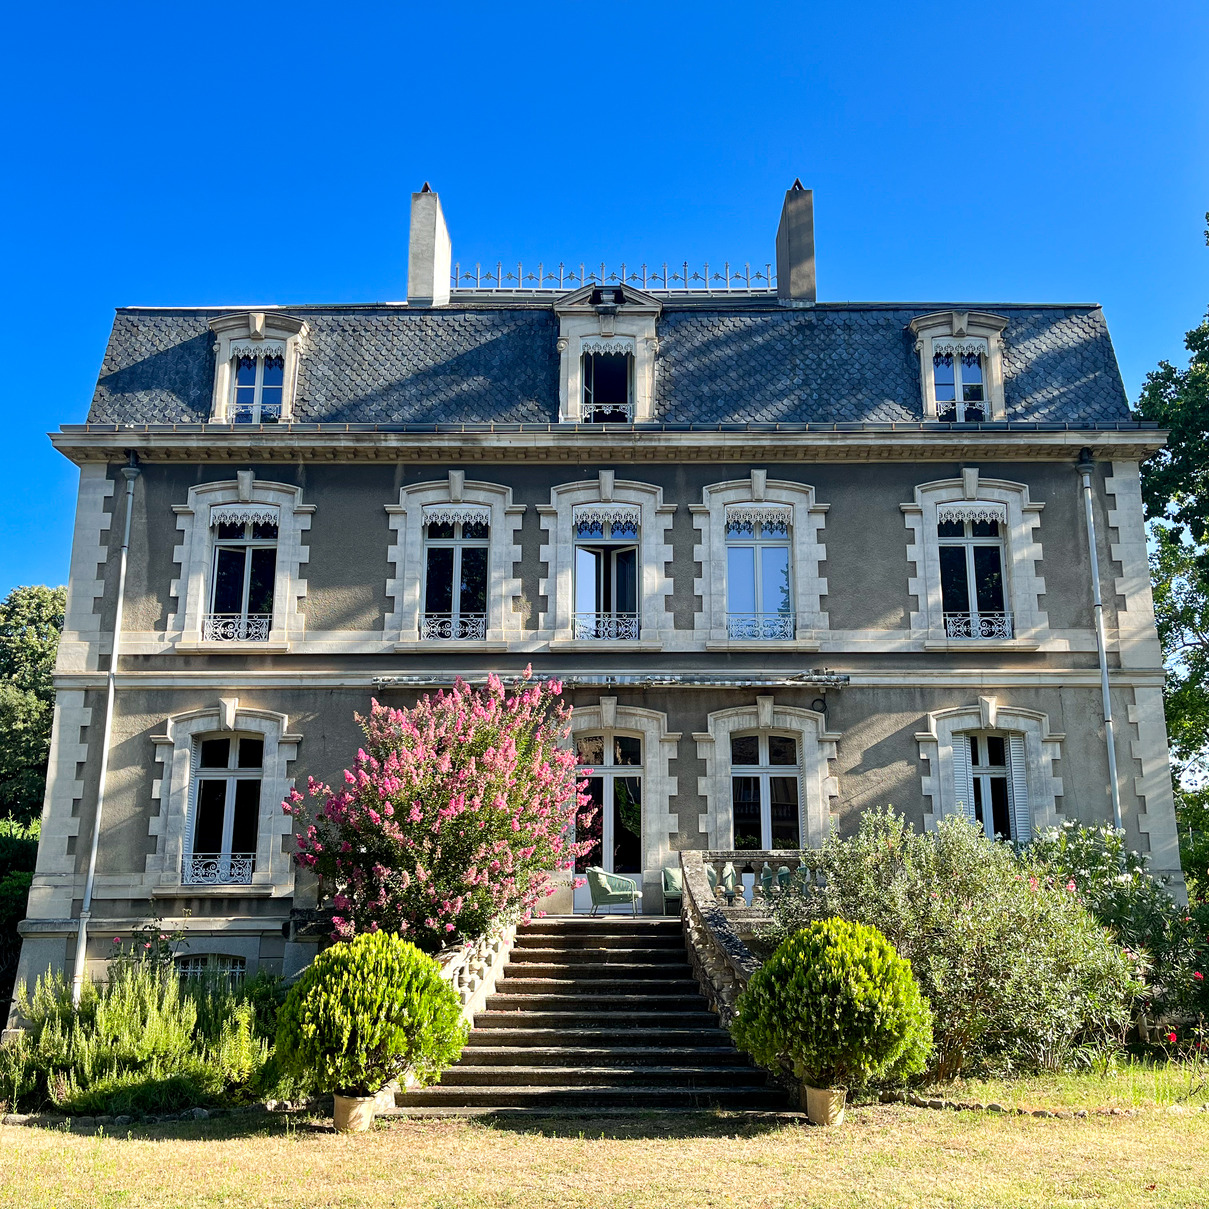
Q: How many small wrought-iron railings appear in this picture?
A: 9